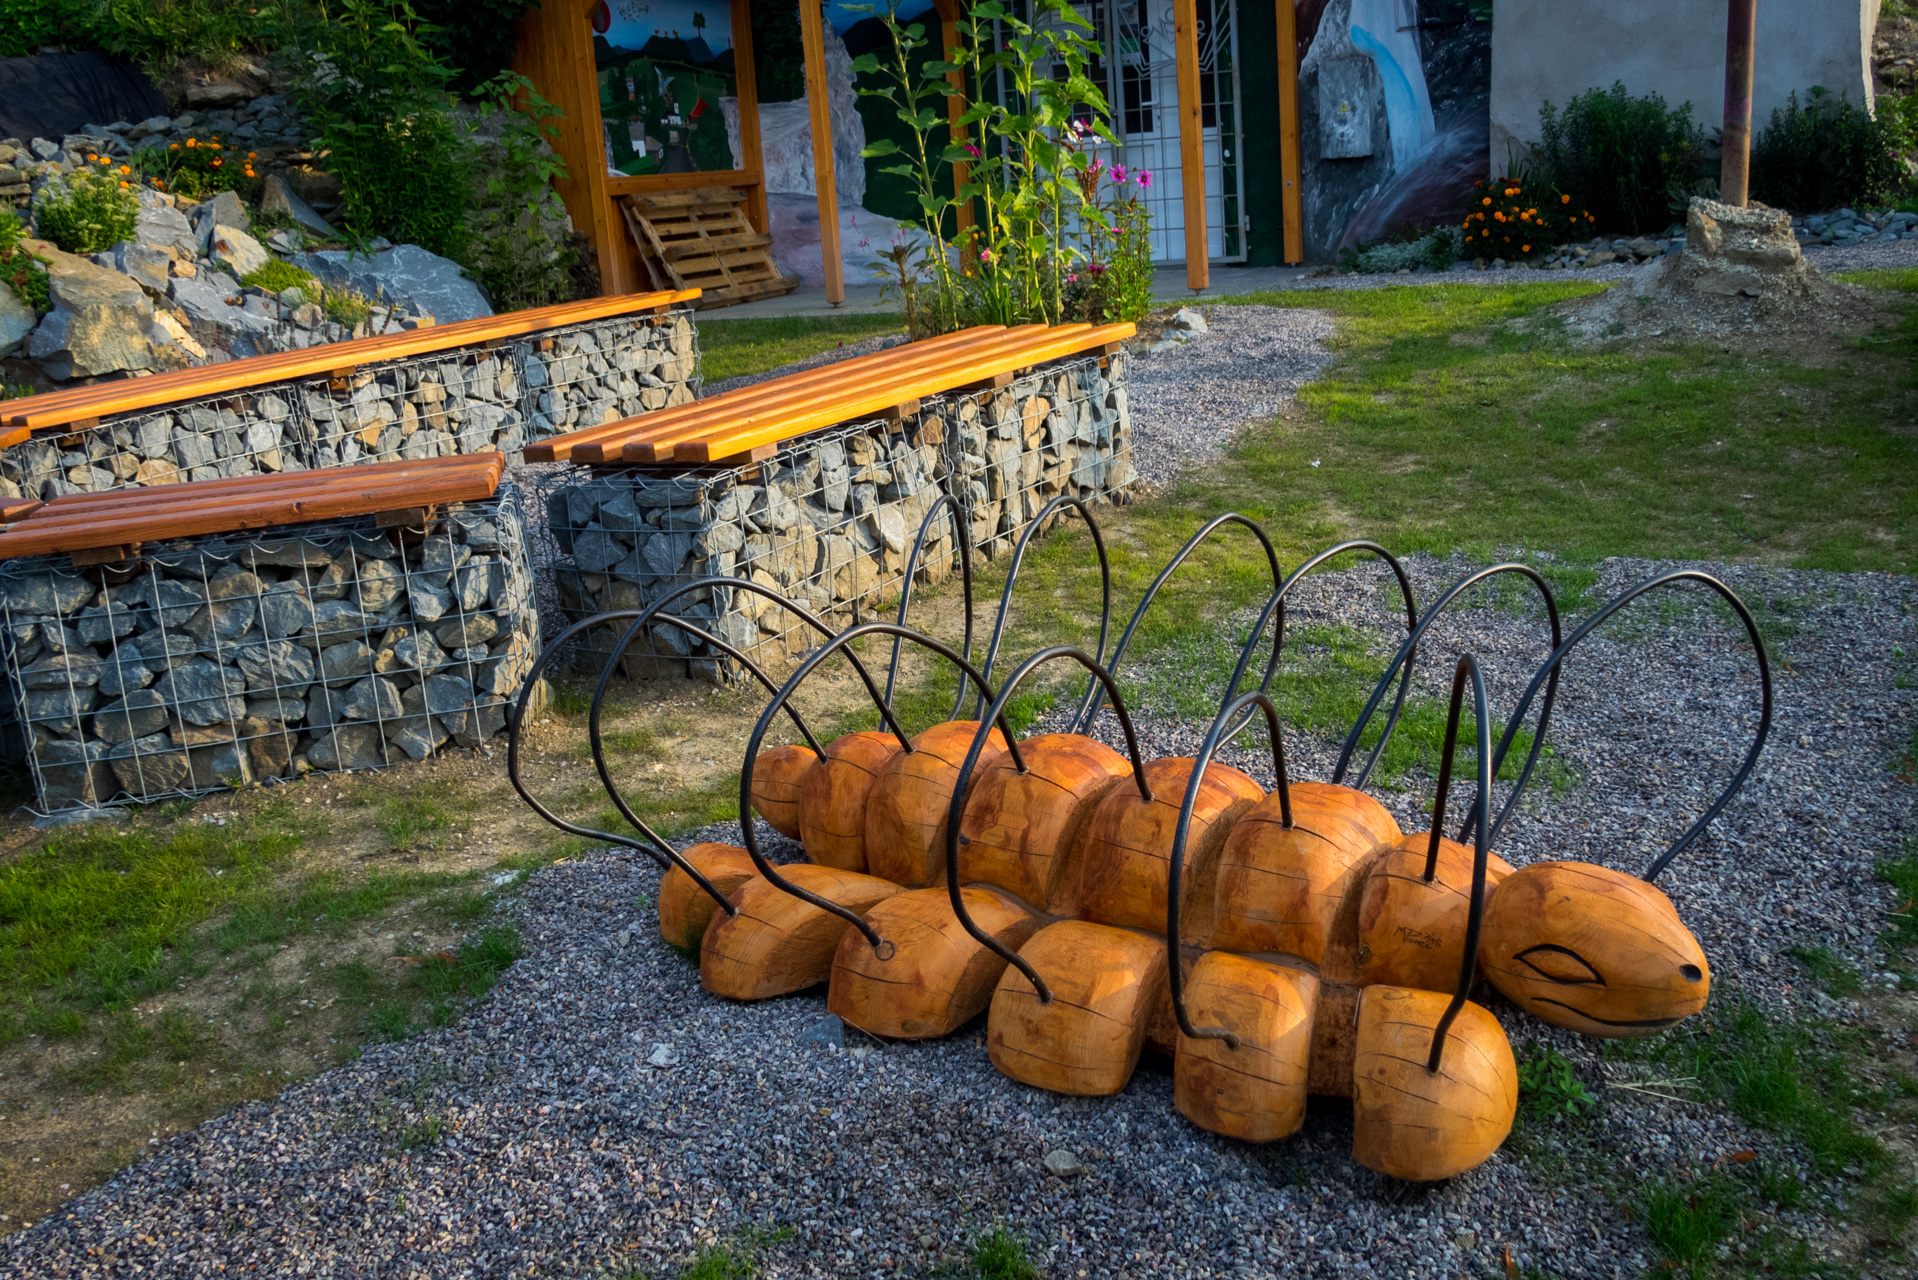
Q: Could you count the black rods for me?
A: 12